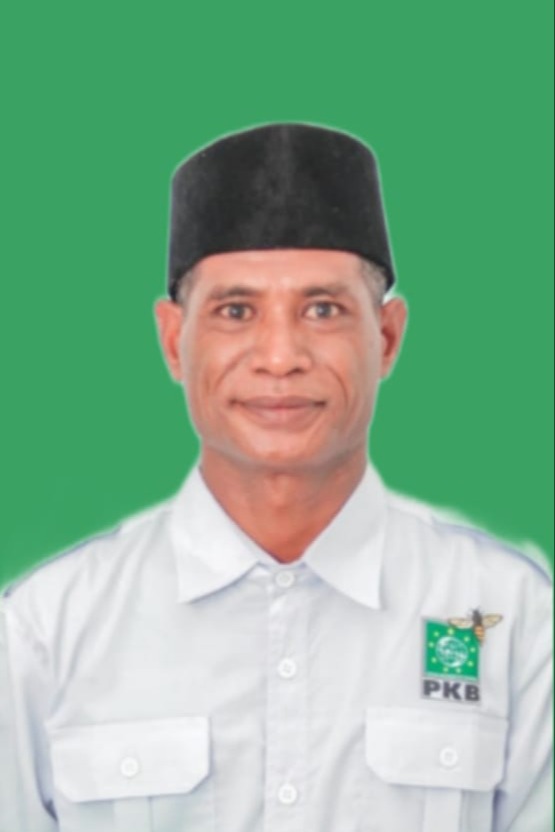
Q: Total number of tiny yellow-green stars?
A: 9